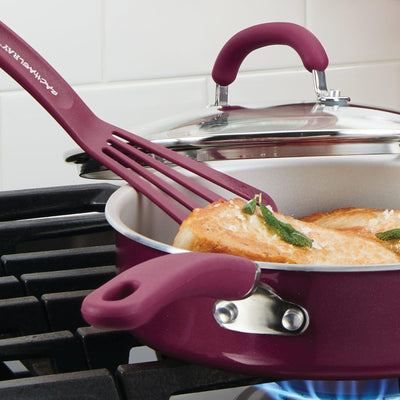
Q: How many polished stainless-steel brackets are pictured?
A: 3